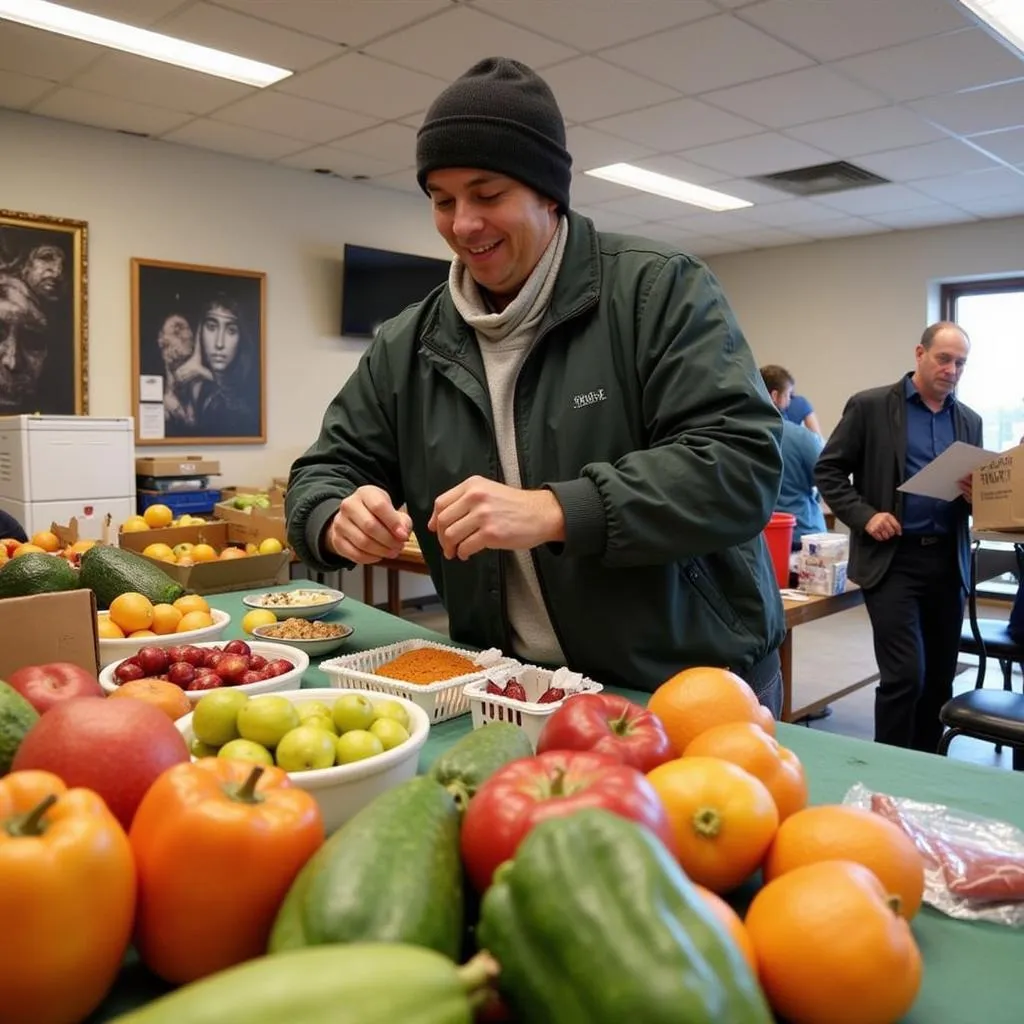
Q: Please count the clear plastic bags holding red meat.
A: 1